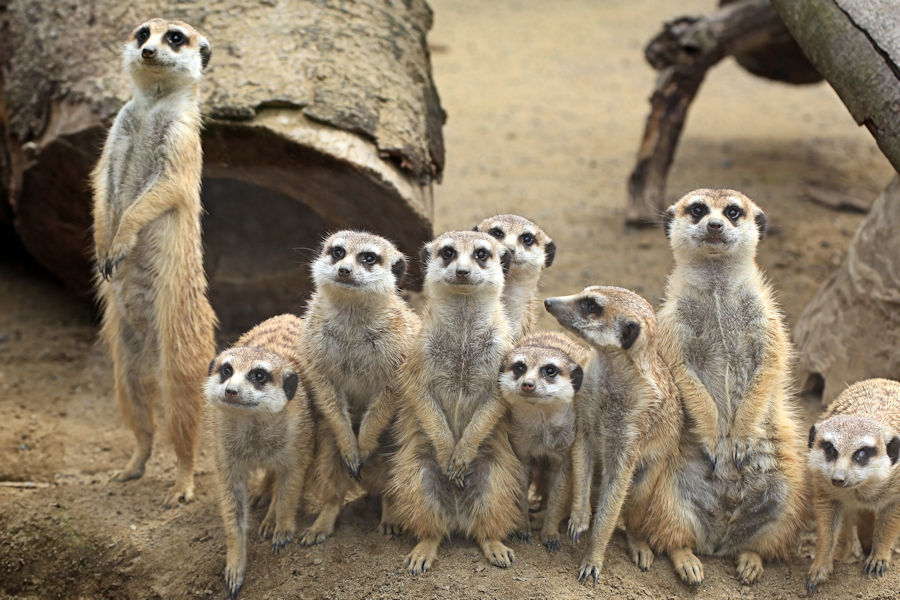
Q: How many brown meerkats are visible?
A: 9